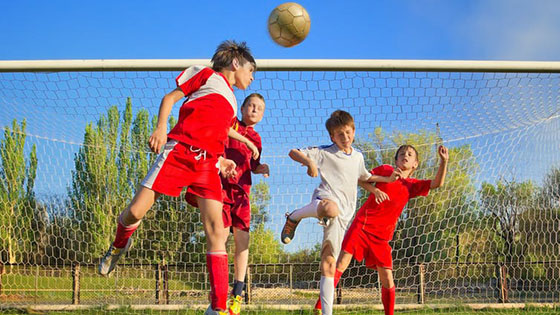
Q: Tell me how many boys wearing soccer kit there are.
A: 4